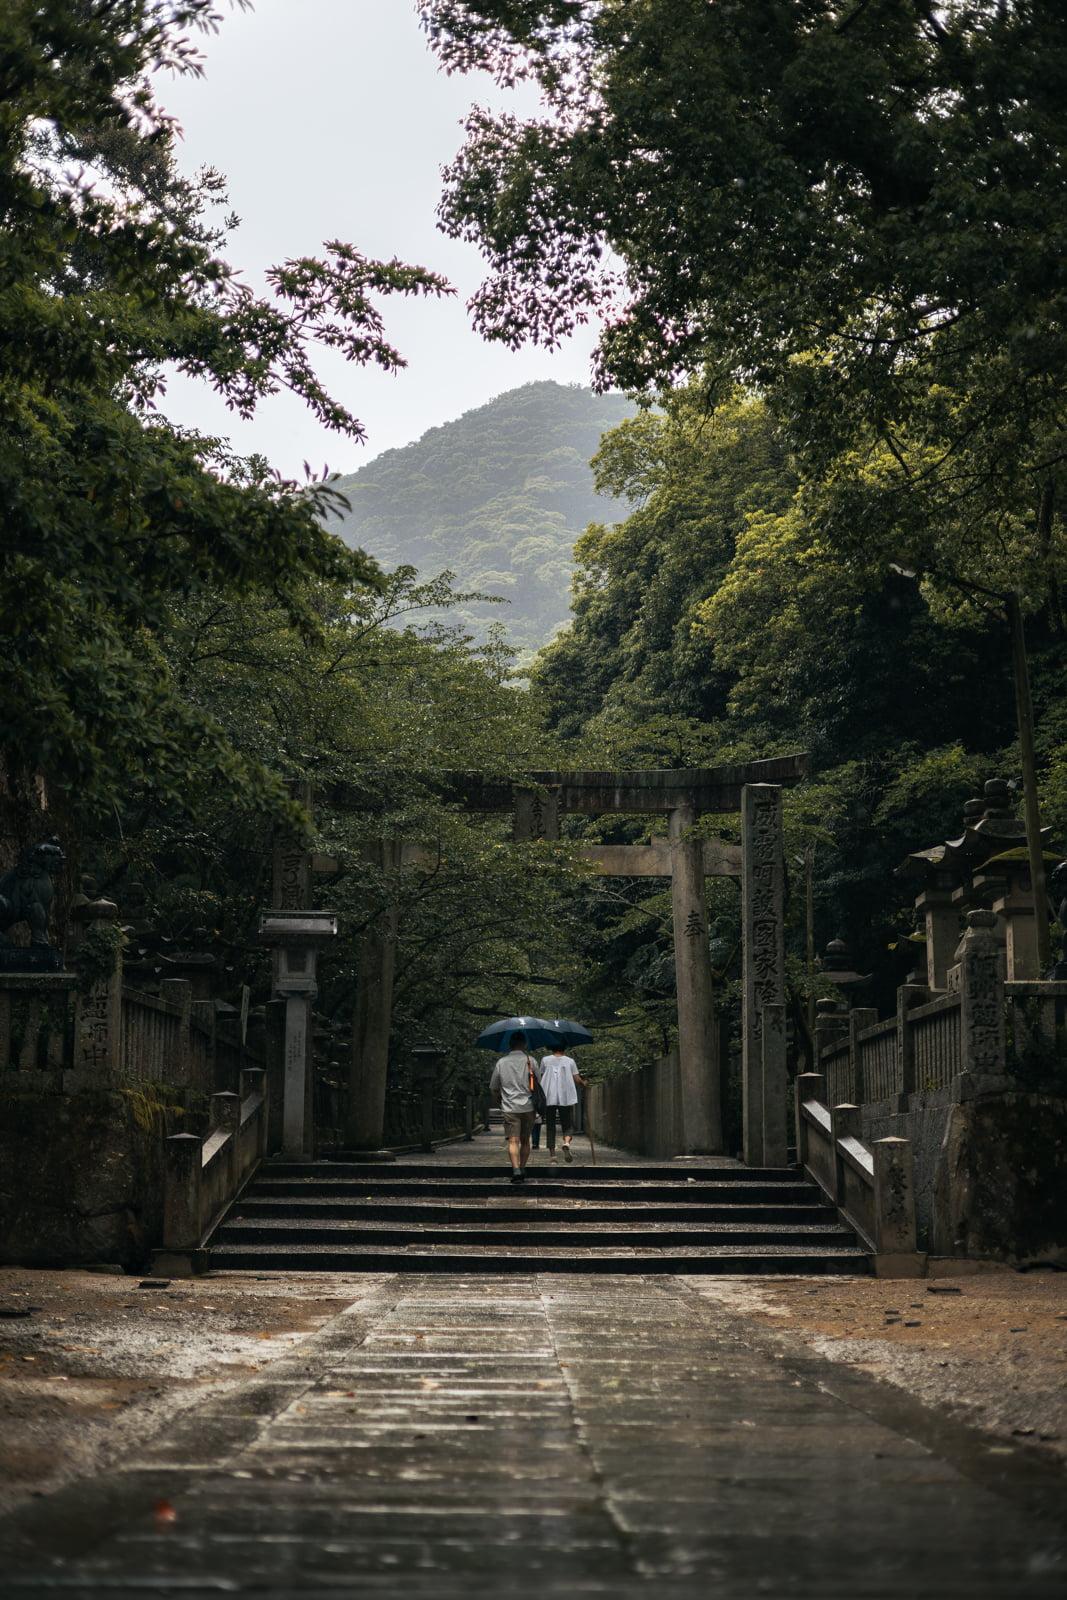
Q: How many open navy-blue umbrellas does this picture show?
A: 2